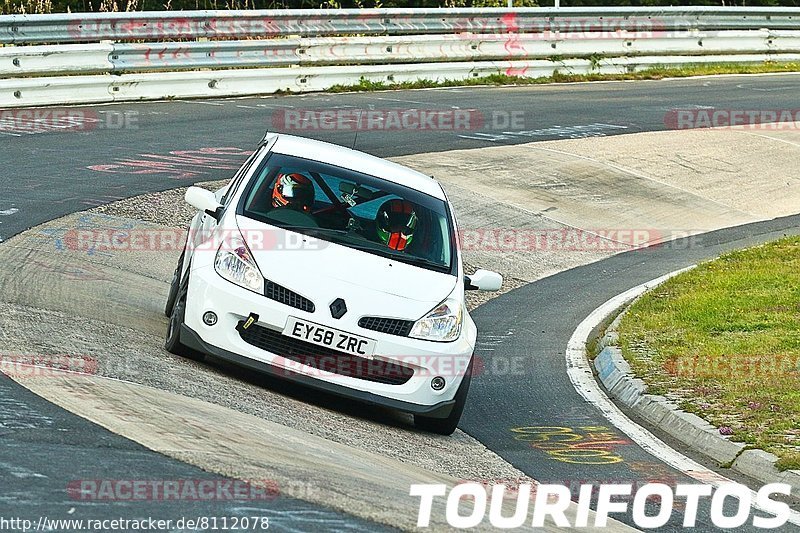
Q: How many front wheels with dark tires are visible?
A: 2